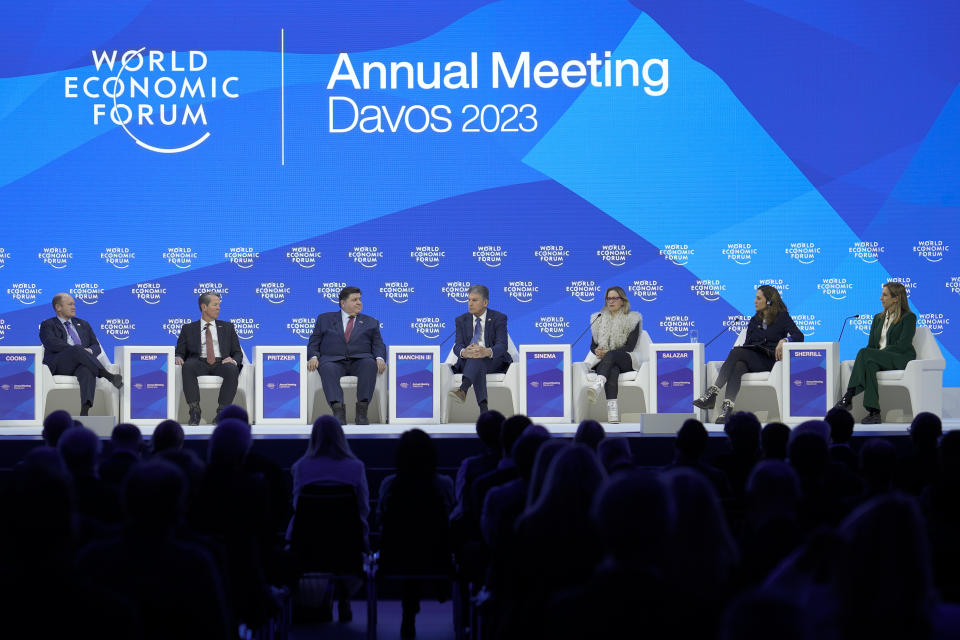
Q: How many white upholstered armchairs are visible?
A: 7